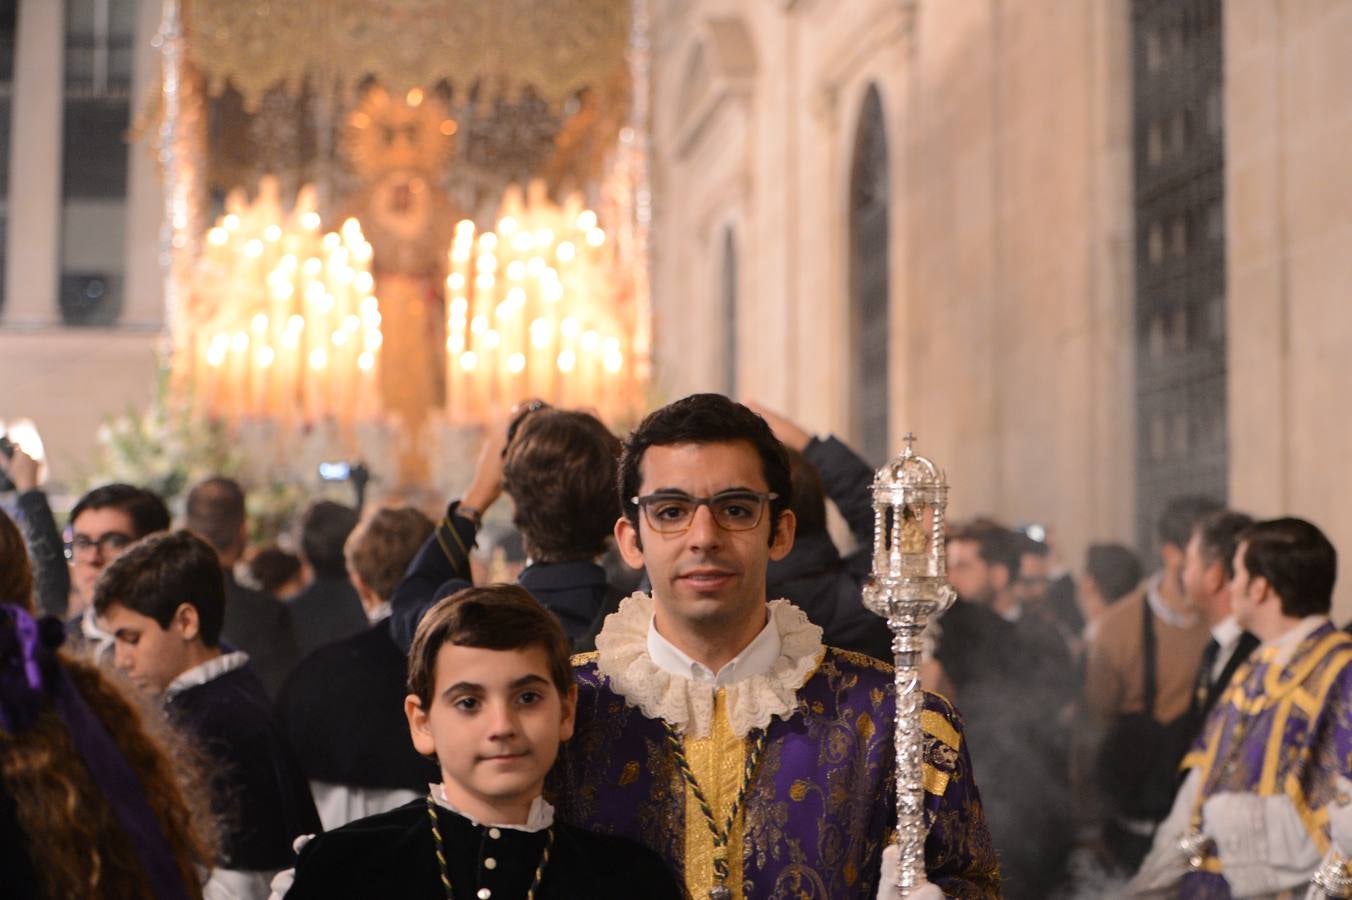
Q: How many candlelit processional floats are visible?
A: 1